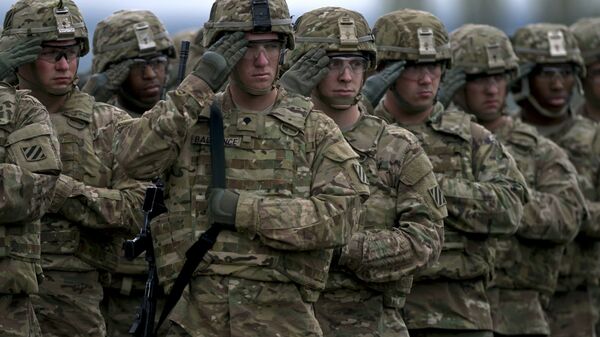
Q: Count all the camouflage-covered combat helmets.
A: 8